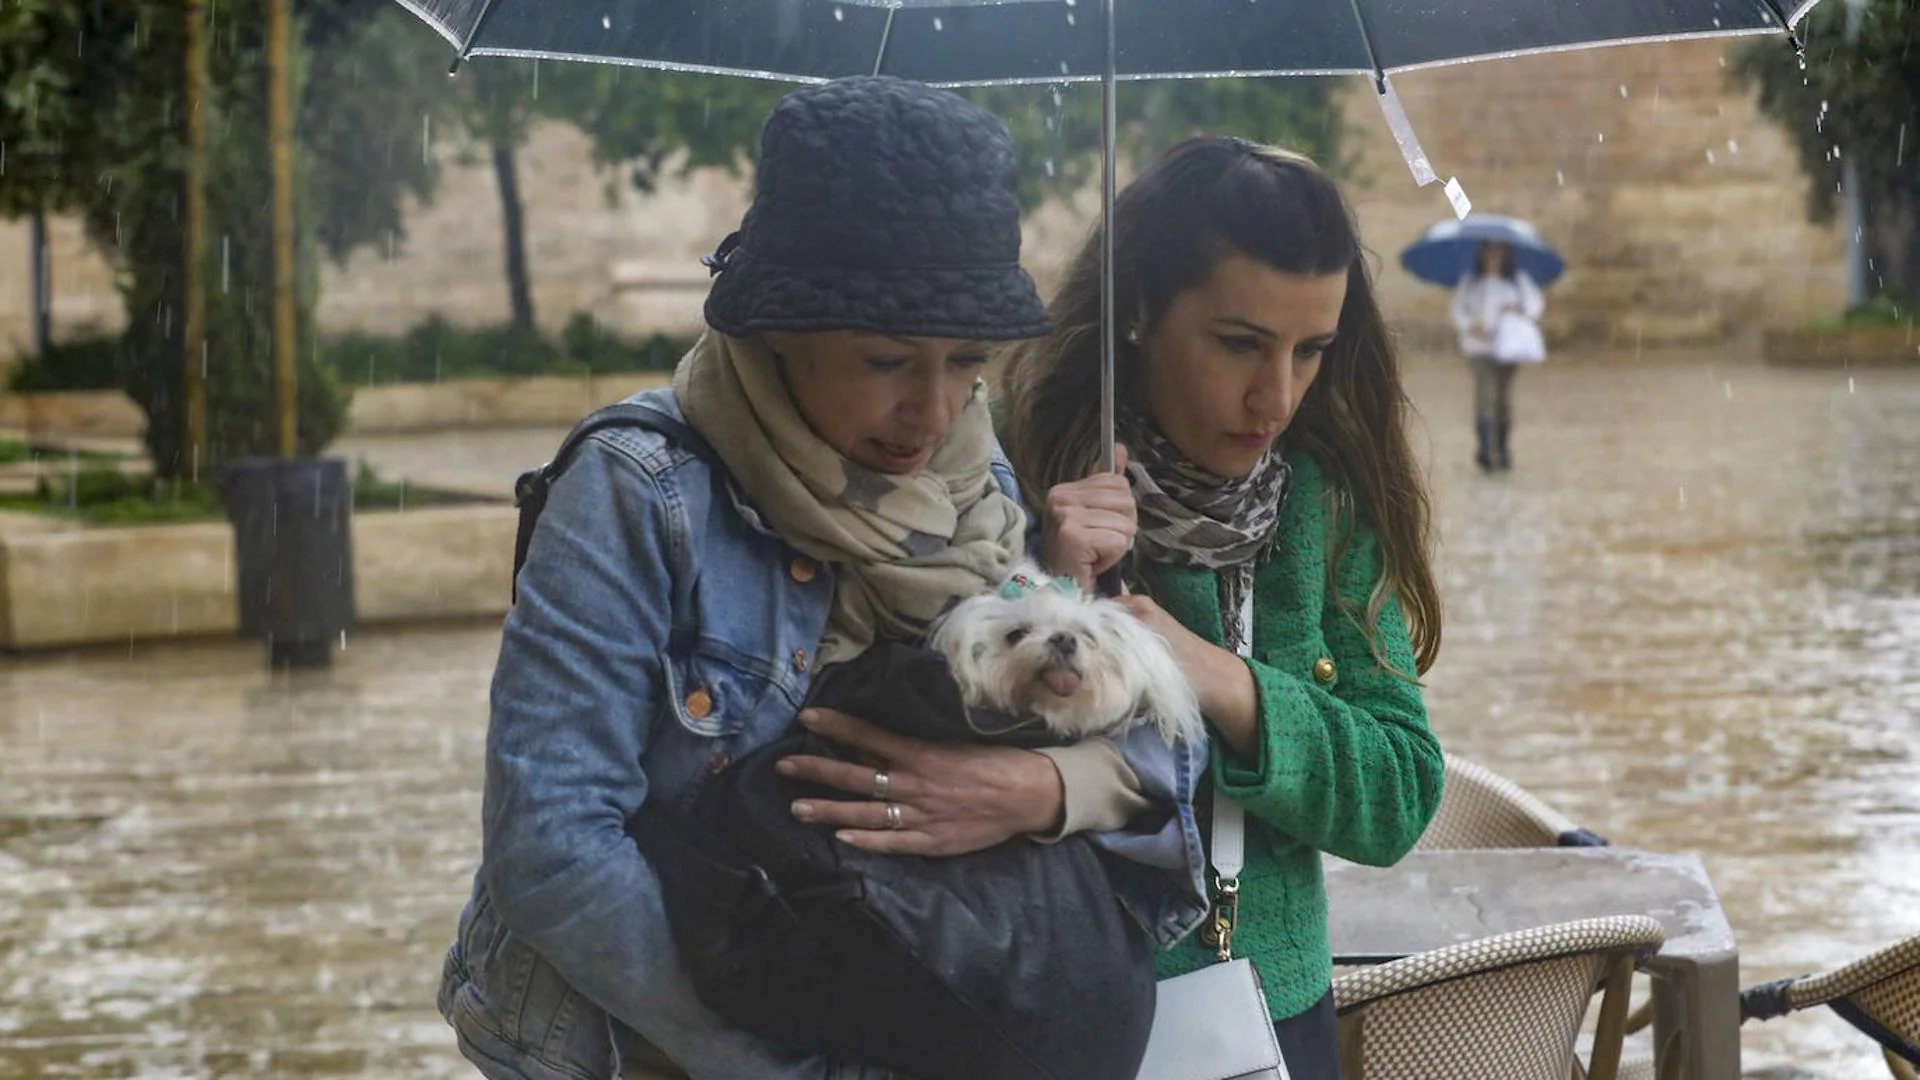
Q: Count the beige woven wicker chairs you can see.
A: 3